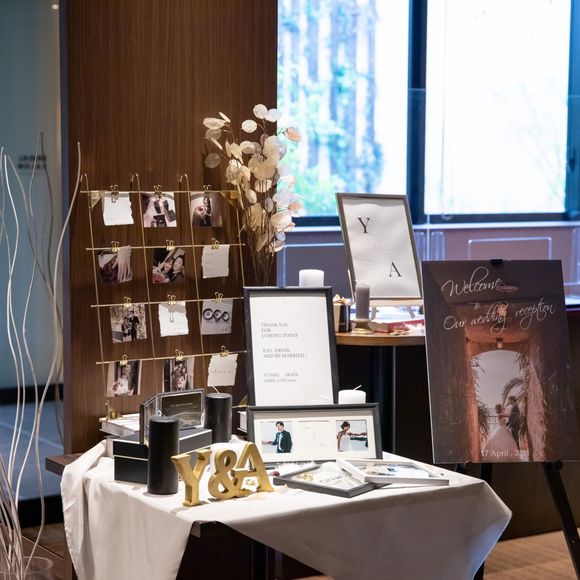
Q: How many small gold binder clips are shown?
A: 12